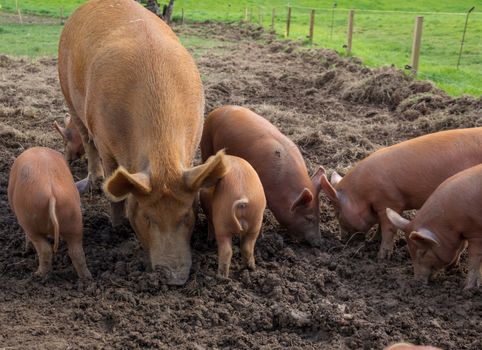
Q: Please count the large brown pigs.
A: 1